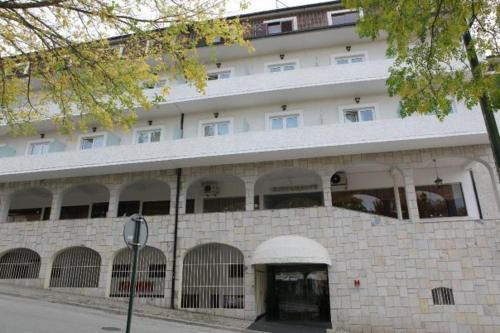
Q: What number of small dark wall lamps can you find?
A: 9